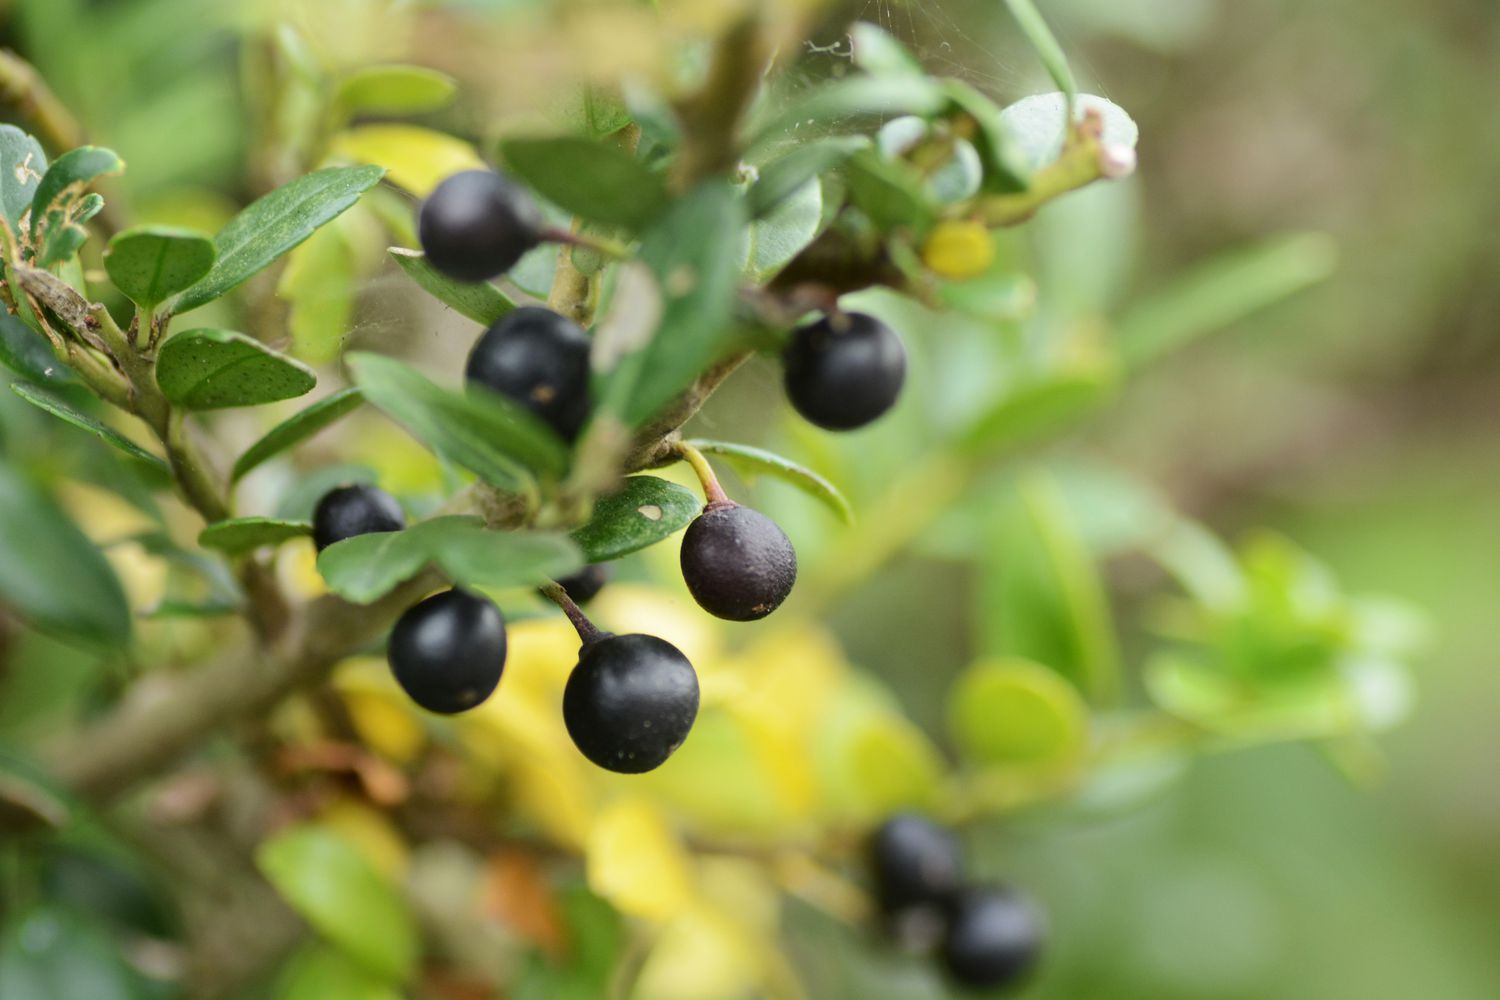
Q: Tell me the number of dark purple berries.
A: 10